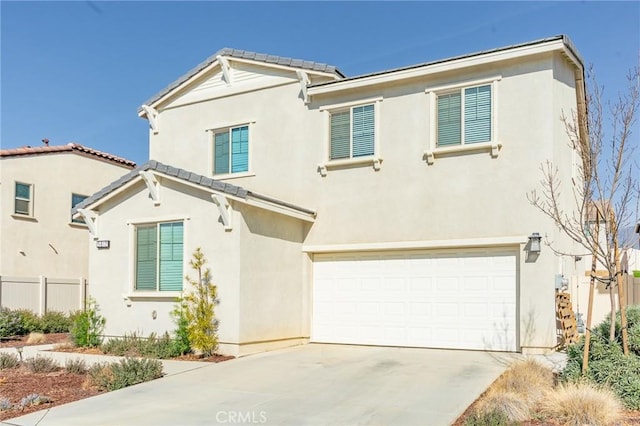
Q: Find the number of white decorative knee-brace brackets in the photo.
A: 6